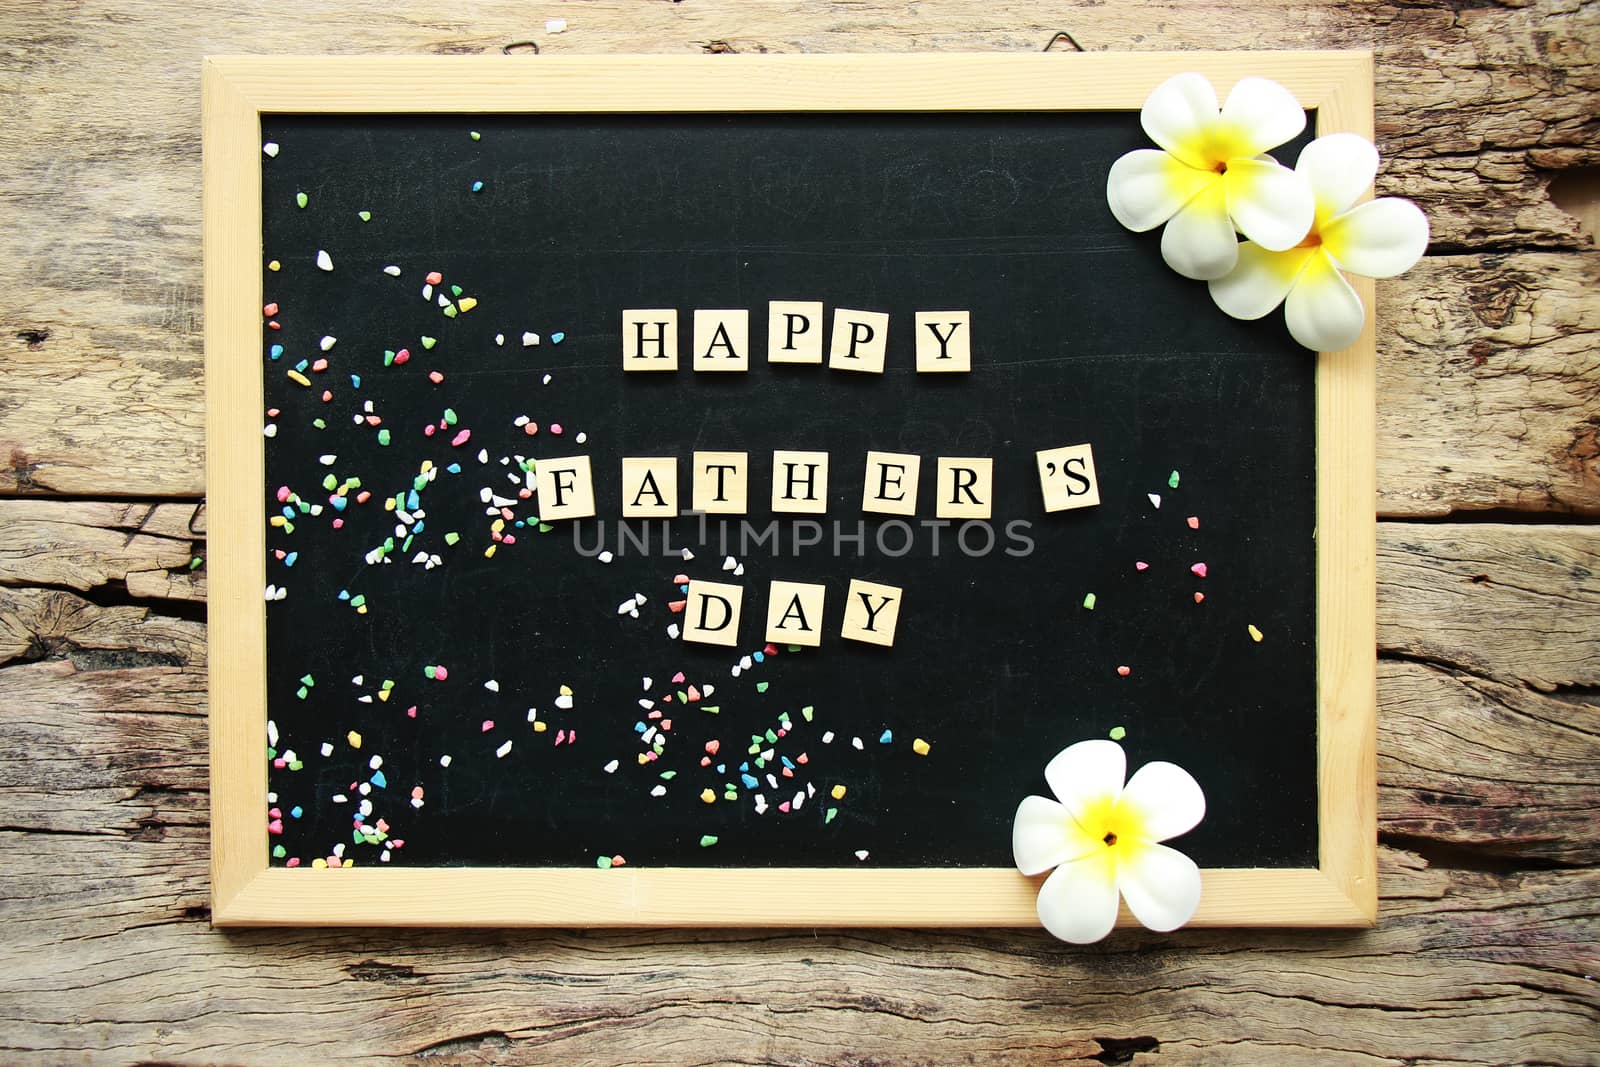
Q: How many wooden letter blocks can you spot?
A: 15